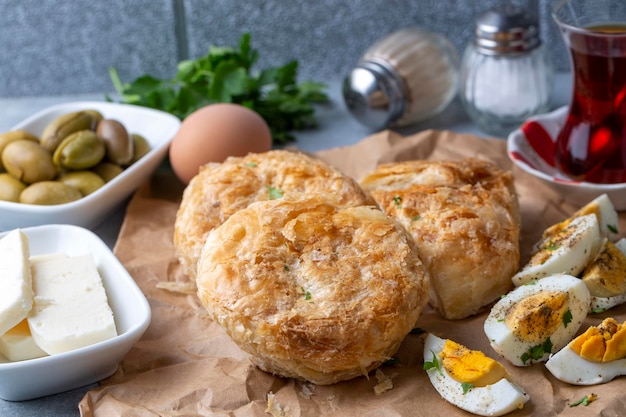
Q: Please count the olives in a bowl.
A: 11